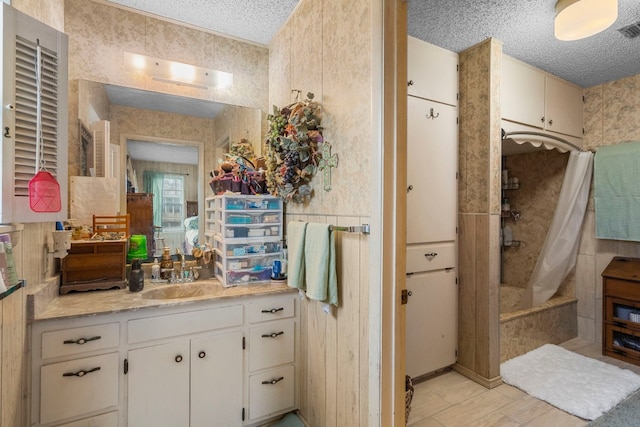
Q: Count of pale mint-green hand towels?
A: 2